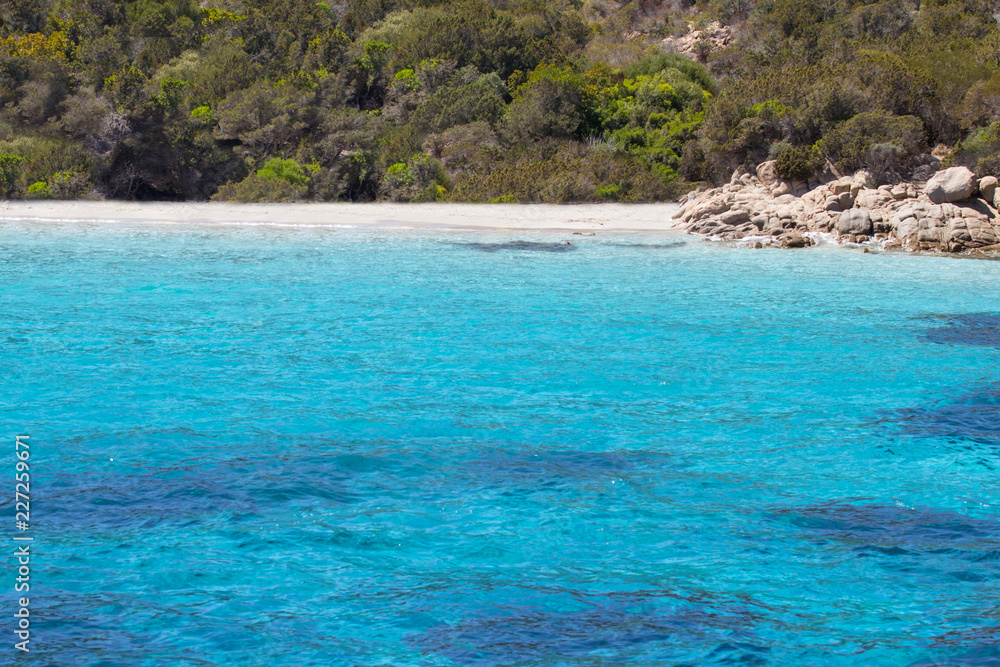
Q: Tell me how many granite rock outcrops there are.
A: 2